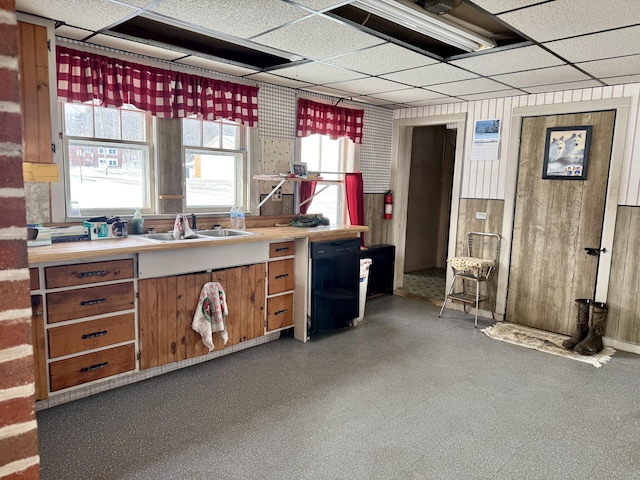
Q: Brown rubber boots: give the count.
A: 2